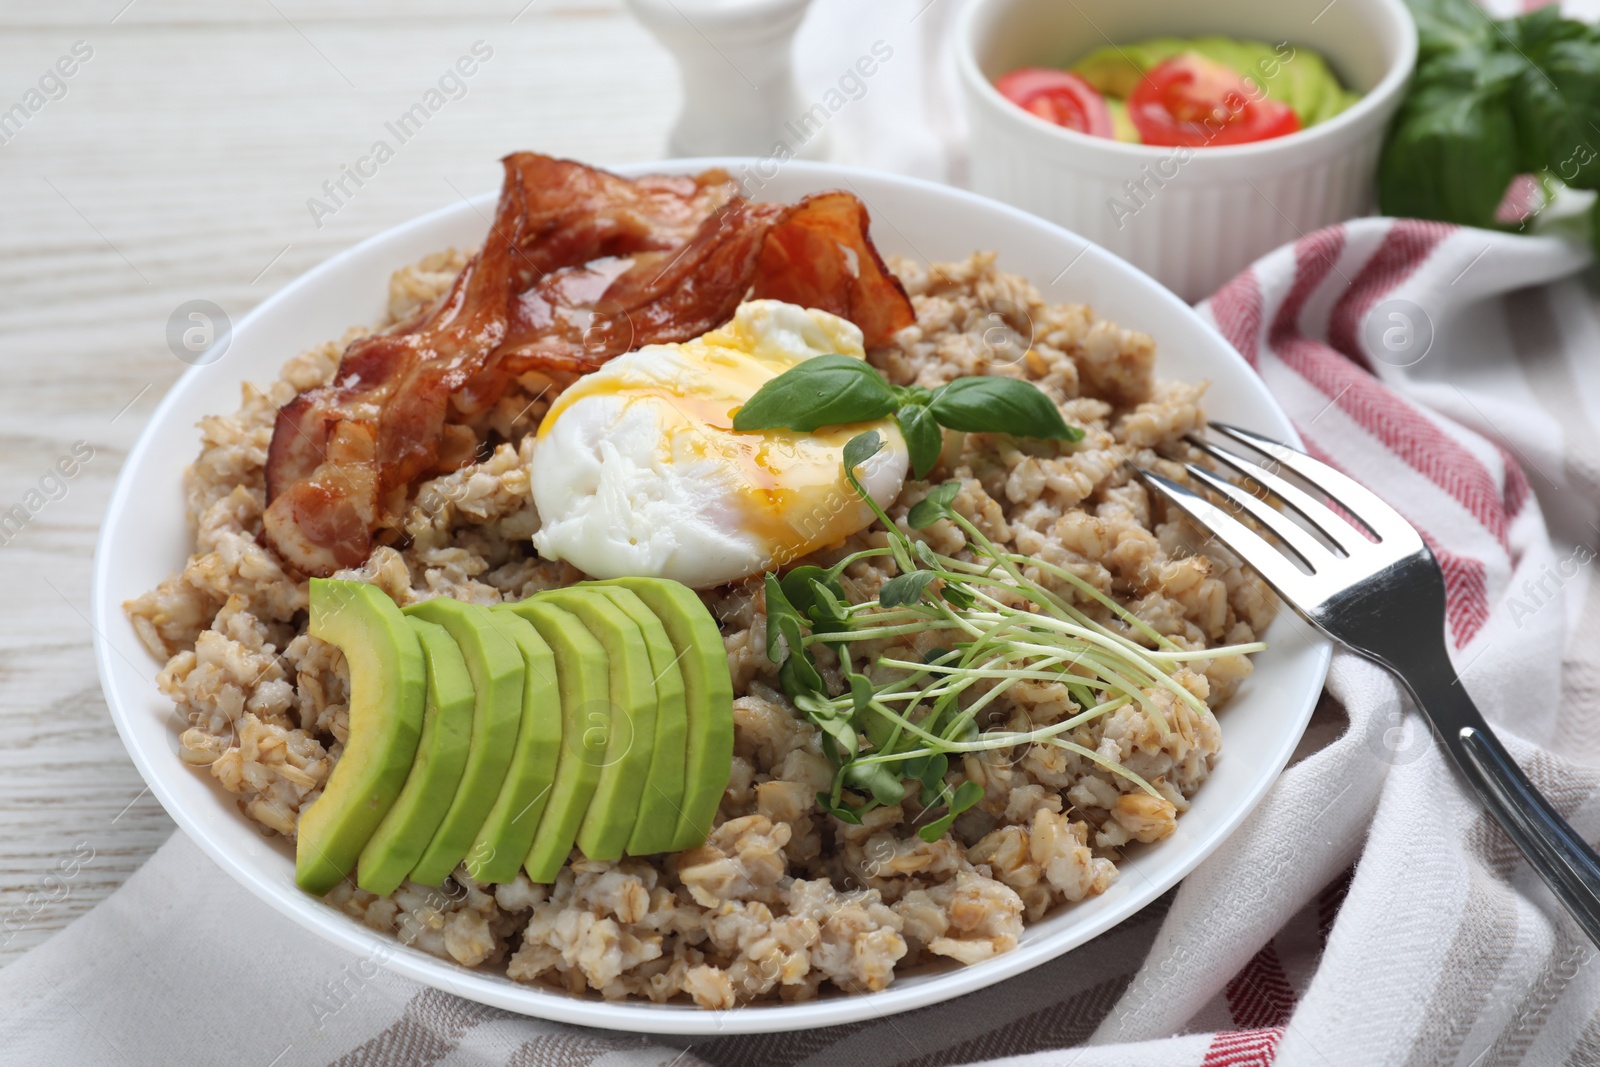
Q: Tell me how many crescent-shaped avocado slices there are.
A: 8